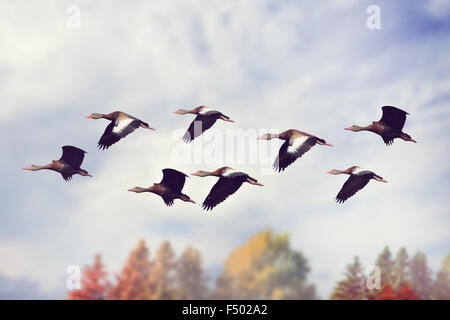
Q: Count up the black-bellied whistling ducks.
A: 8